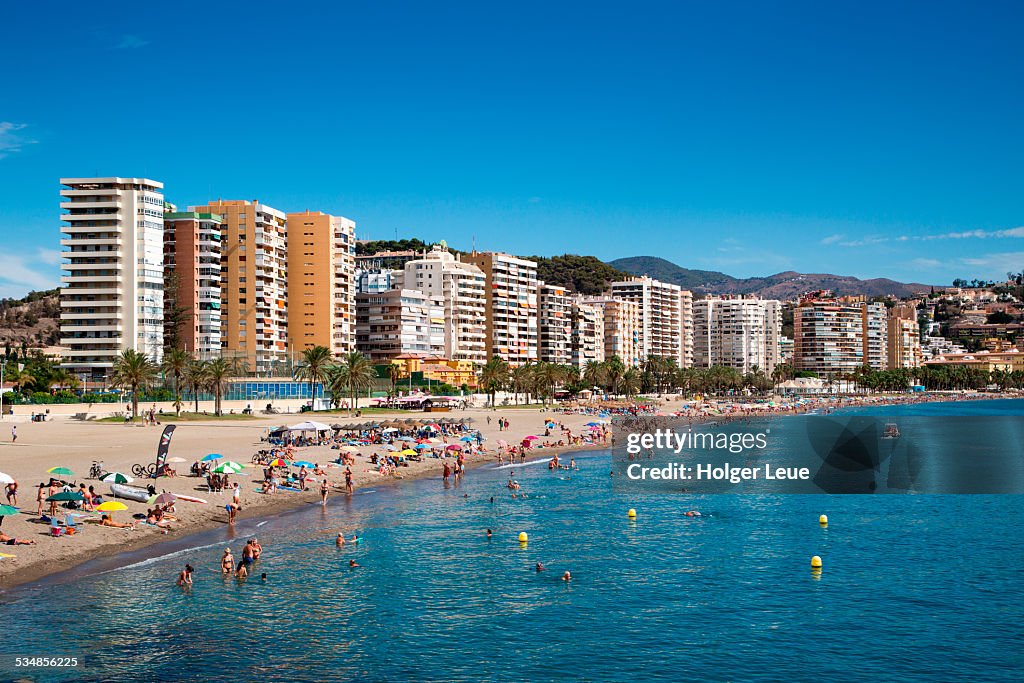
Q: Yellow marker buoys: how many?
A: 4